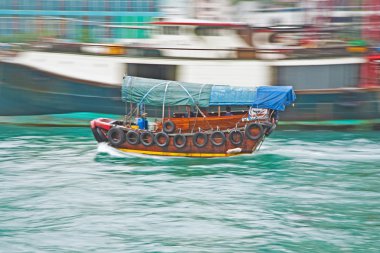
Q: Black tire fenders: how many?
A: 10